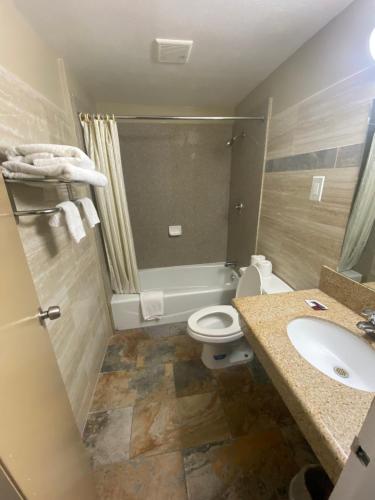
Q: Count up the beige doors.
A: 1